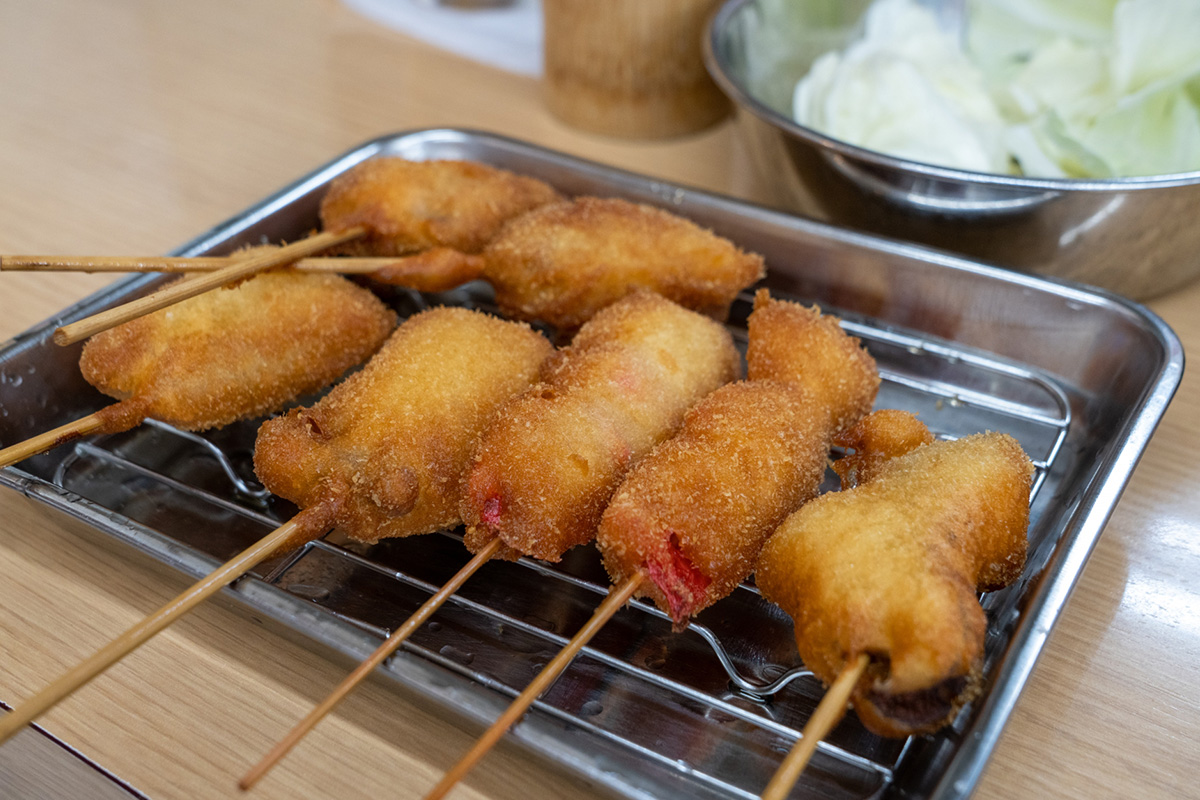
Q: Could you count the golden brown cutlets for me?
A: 7